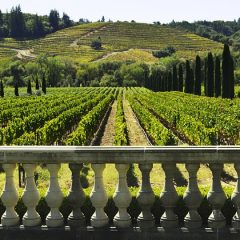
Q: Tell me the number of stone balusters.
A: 11